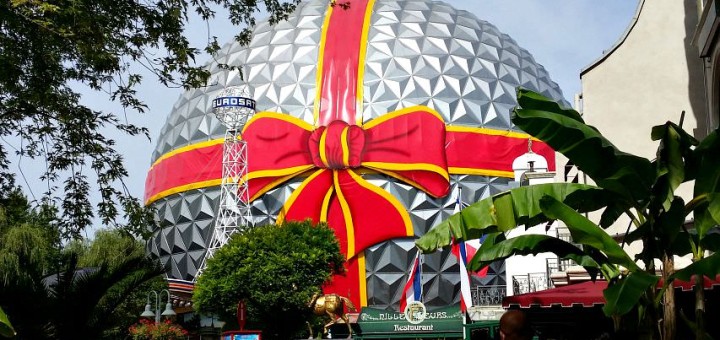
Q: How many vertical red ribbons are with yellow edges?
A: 1